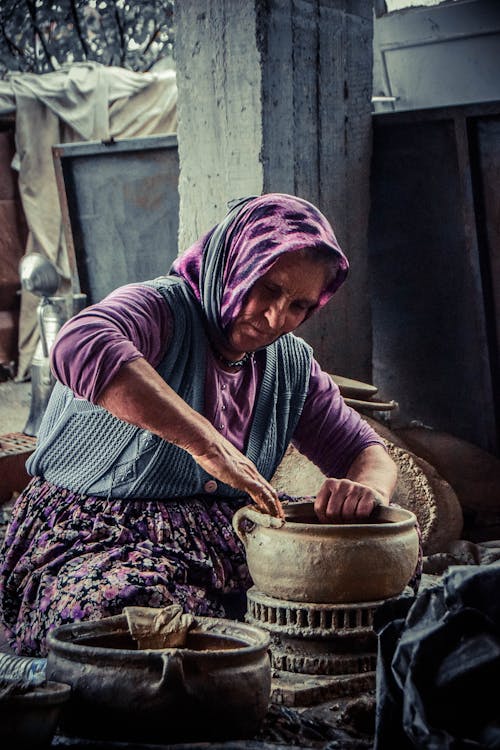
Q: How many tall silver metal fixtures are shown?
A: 1